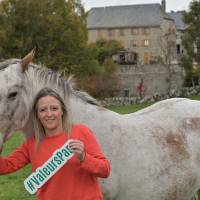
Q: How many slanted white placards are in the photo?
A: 1